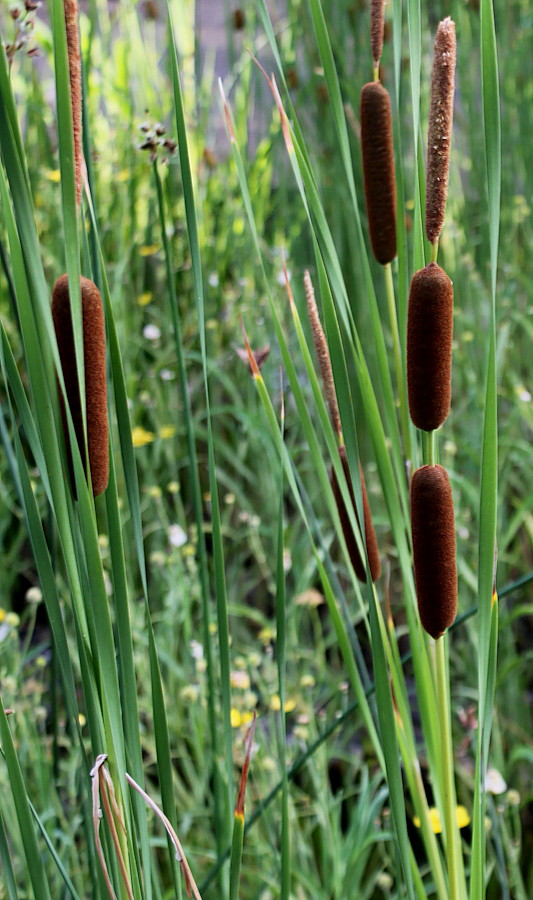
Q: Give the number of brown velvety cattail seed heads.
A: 5